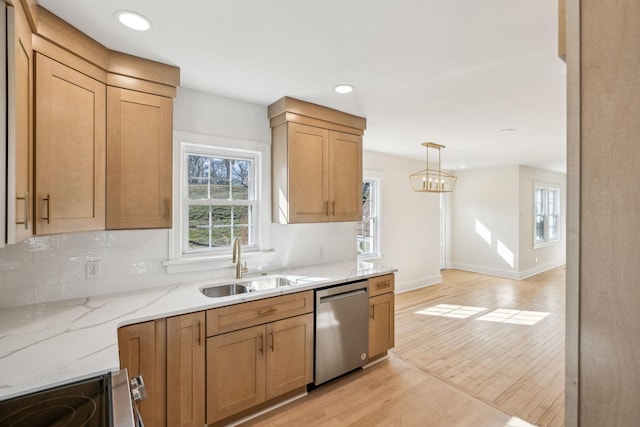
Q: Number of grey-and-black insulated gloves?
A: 0